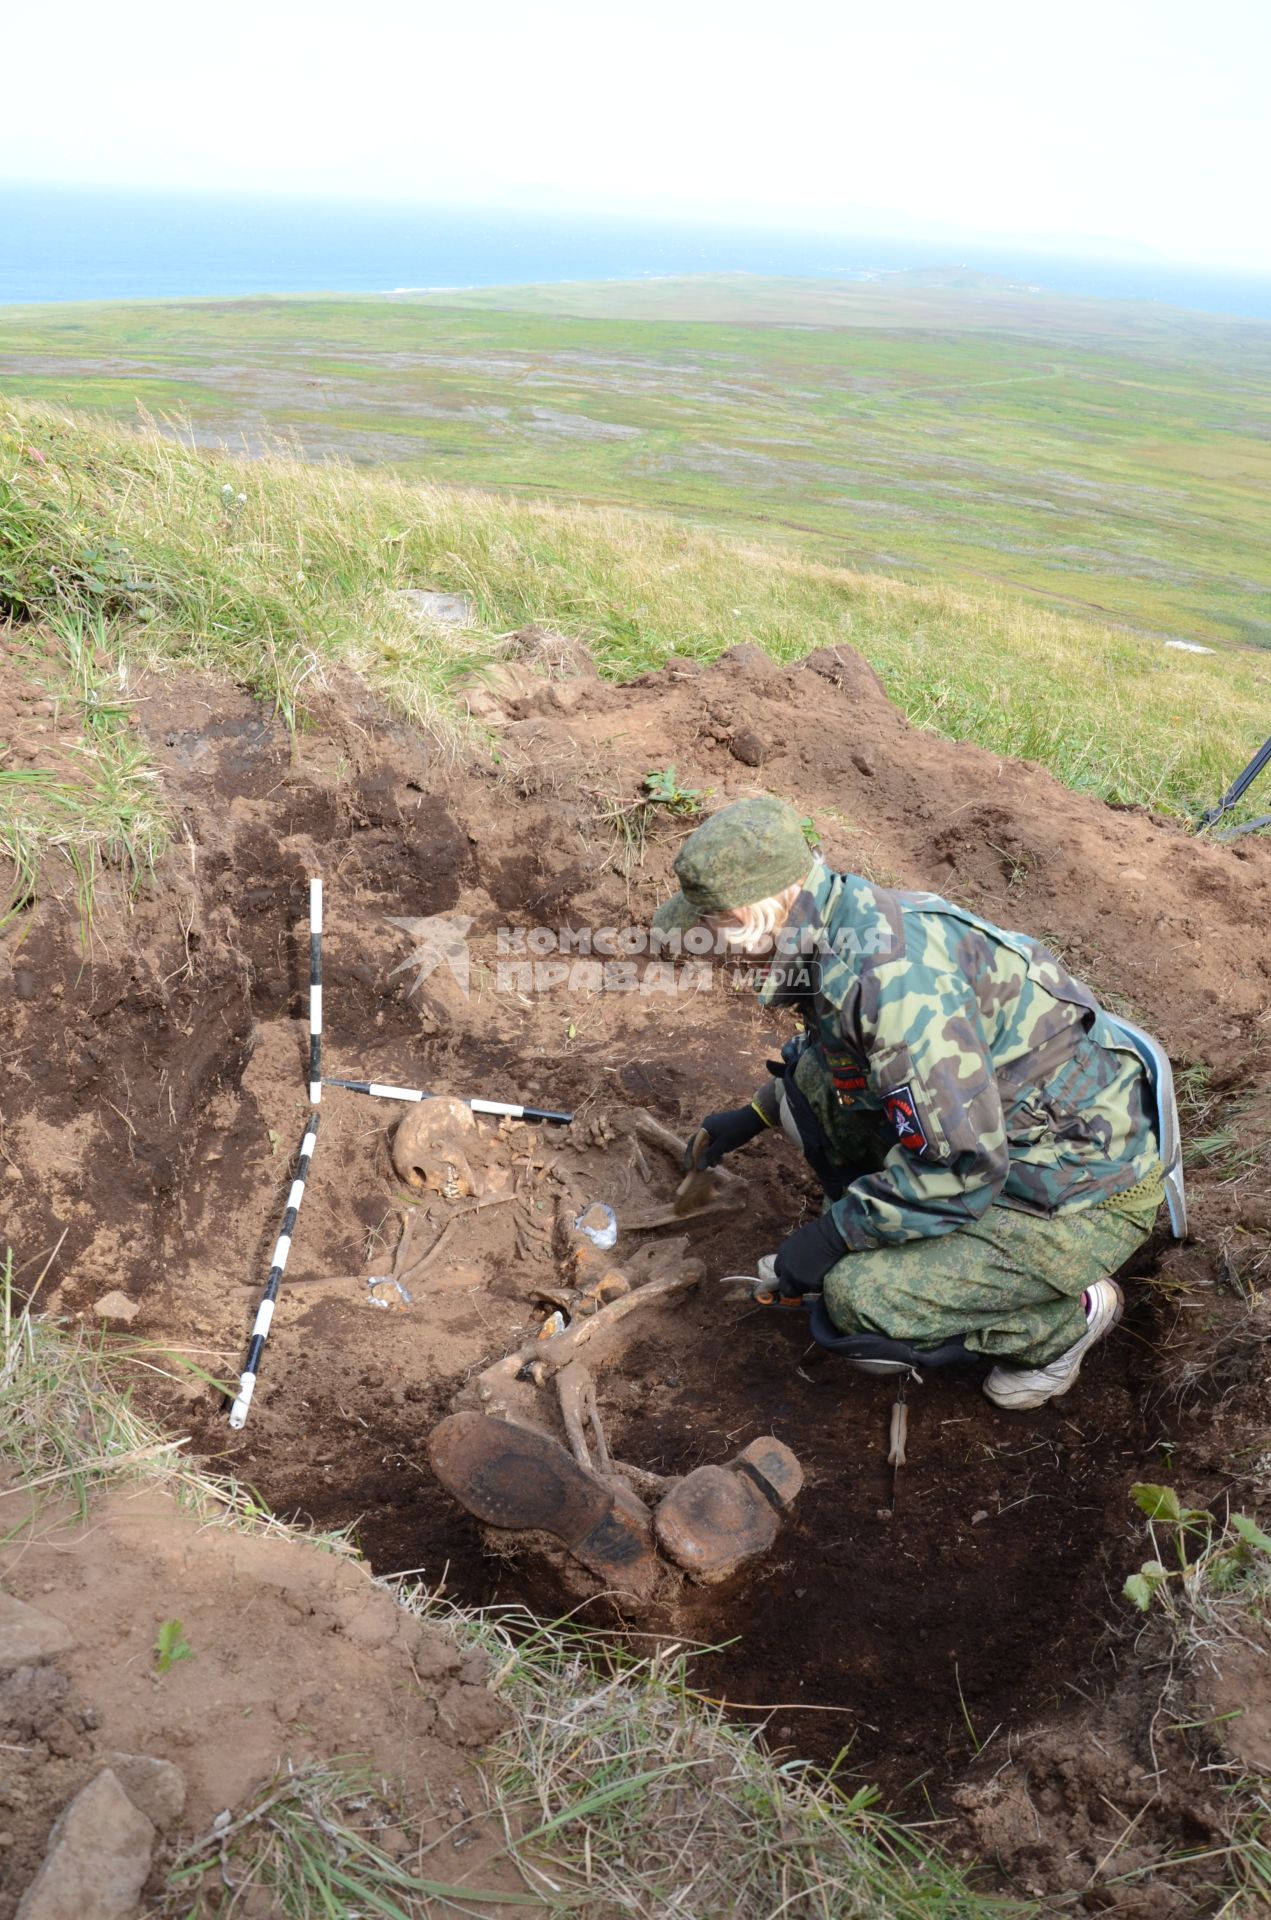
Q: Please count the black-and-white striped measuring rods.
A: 3